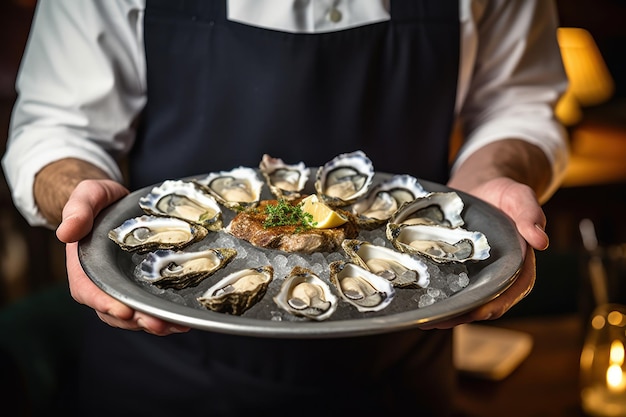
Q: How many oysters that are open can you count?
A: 13